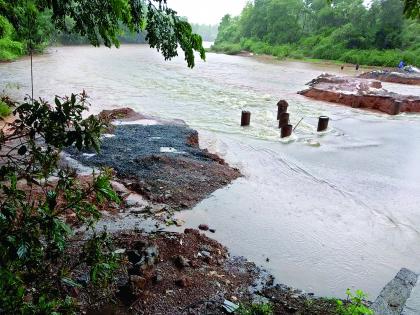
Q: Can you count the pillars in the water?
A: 5